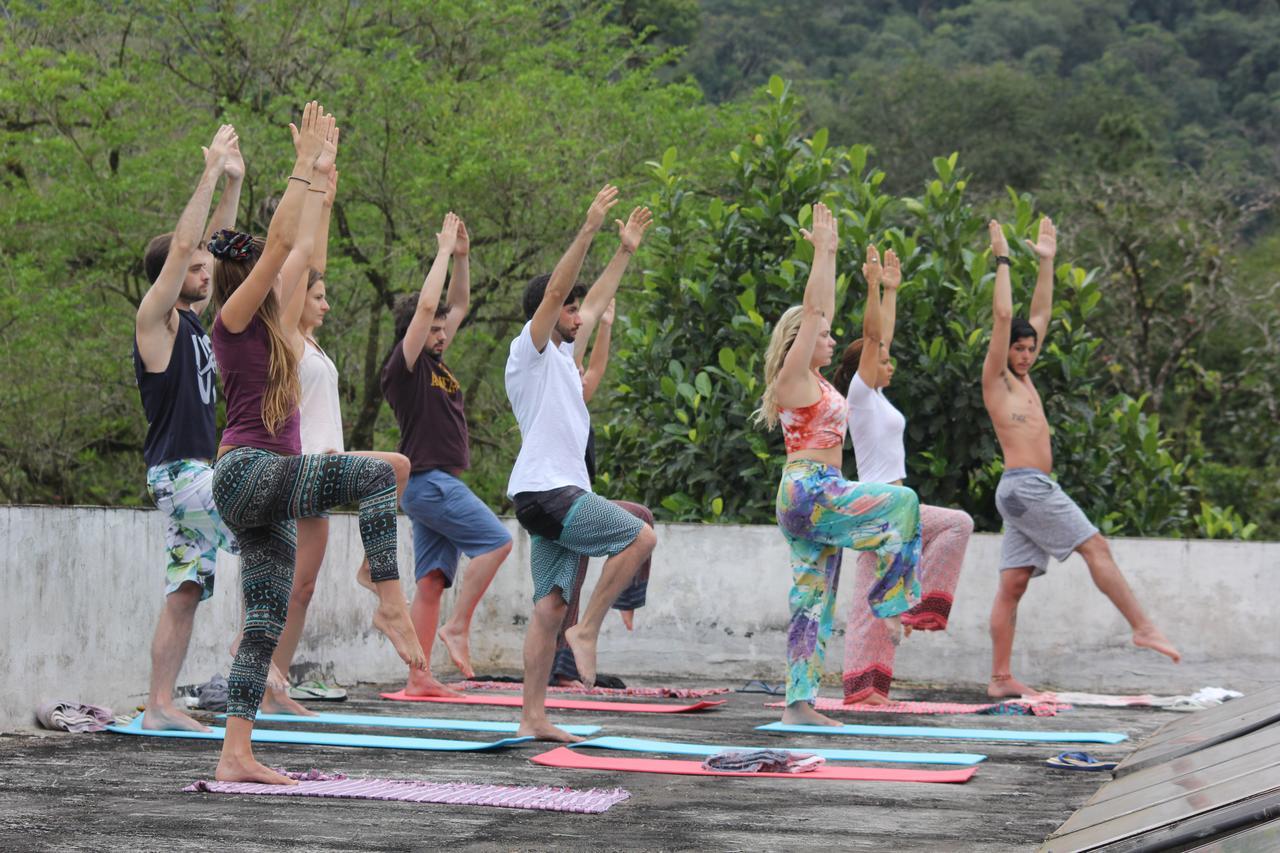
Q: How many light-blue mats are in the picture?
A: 4